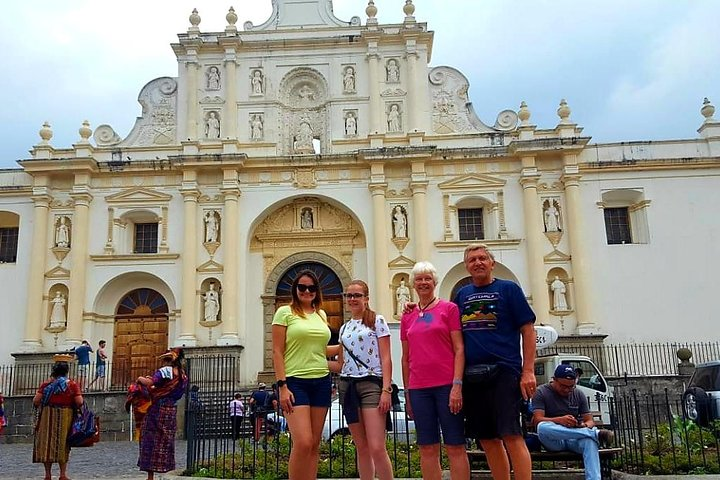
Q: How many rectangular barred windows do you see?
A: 4